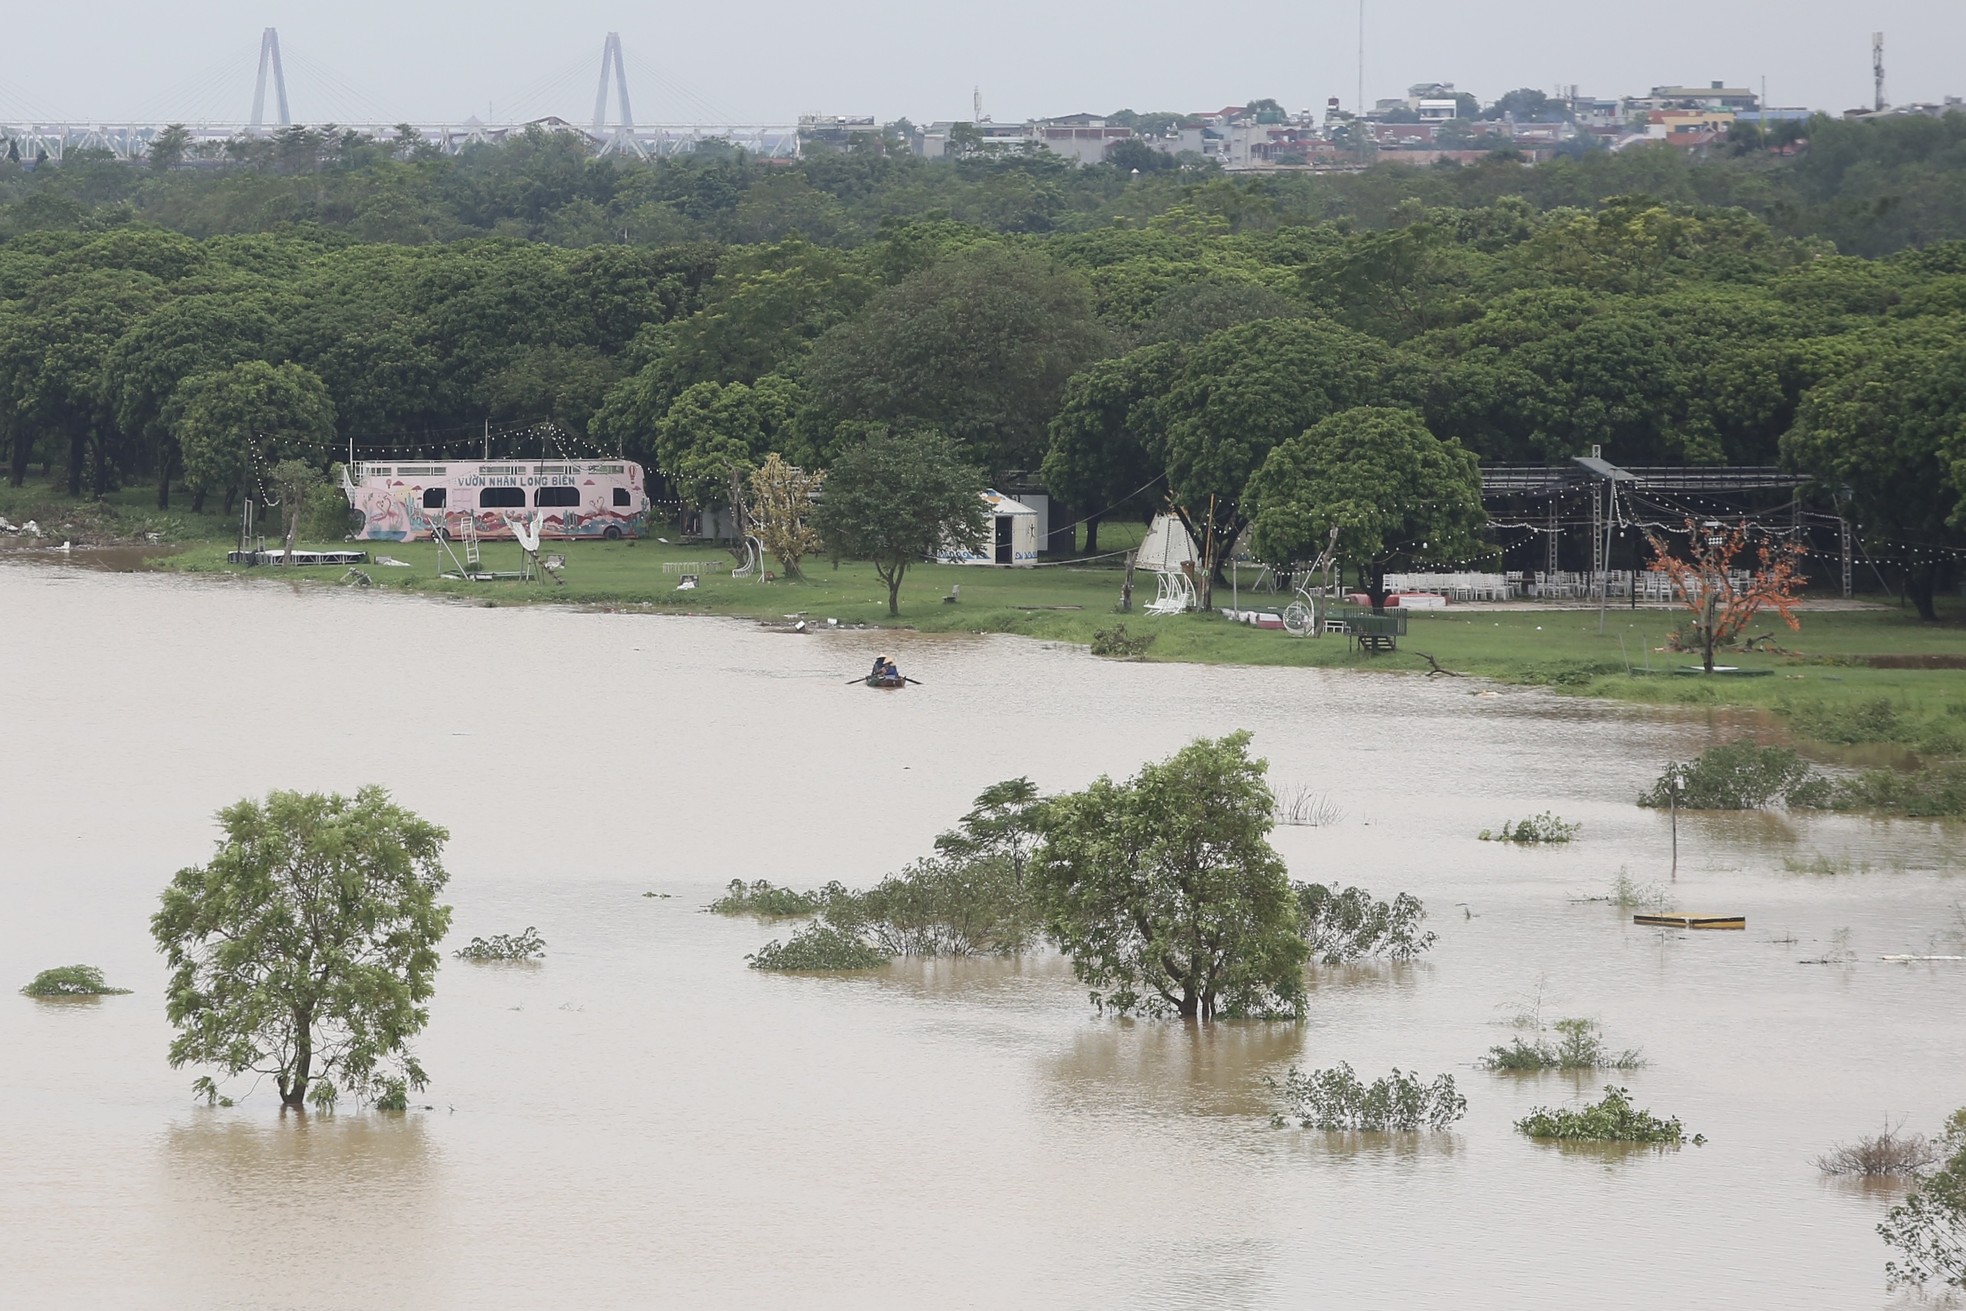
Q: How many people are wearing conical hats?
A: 2